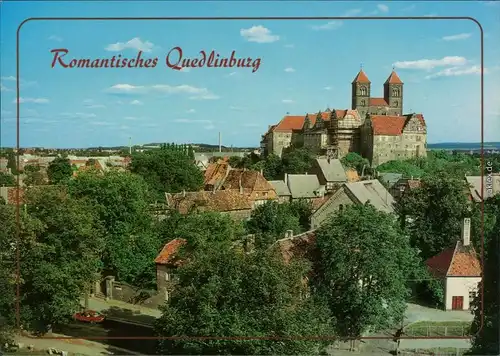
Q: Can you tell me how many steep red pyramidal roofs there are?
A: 2